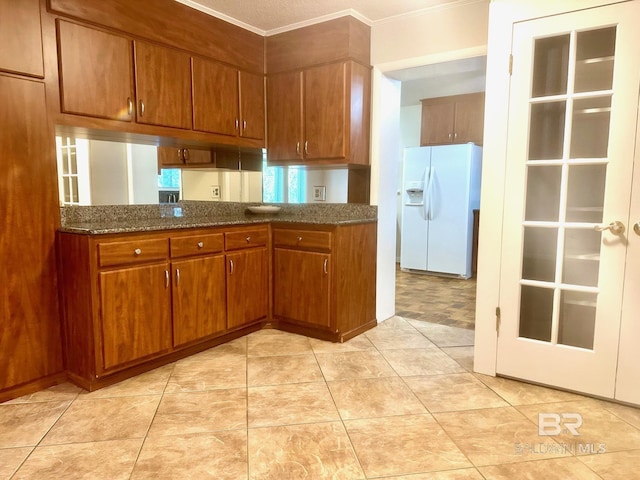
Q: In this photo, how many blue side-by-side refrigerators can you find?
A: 0